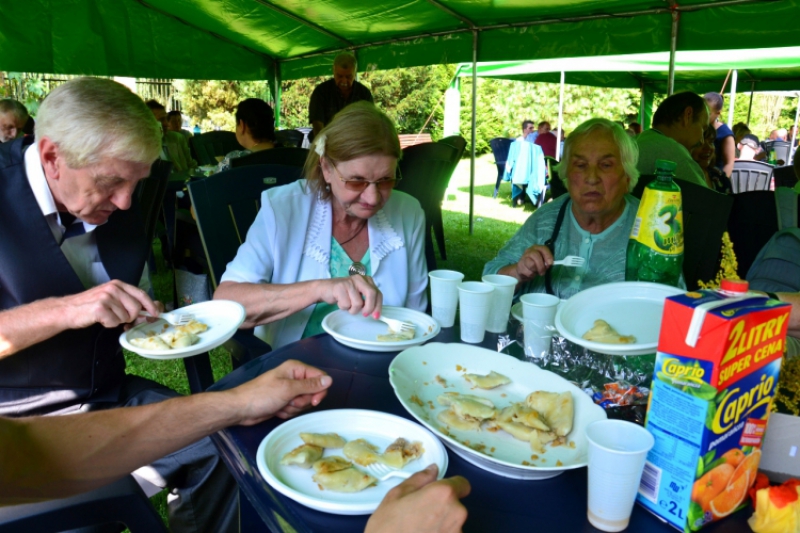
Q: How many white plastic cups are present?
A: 5